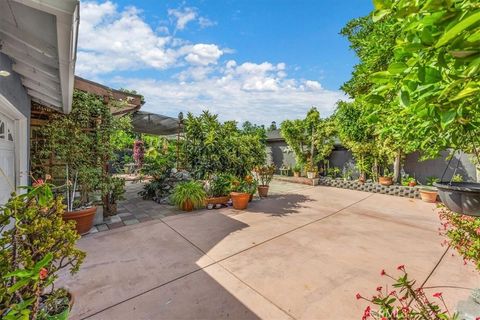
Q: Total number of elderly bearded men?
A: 0